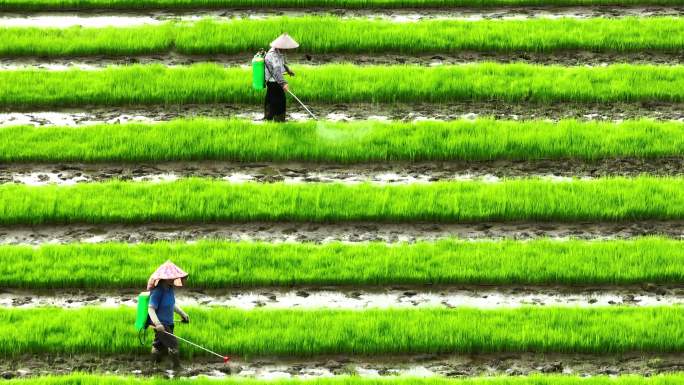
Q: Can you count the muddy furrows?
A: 7